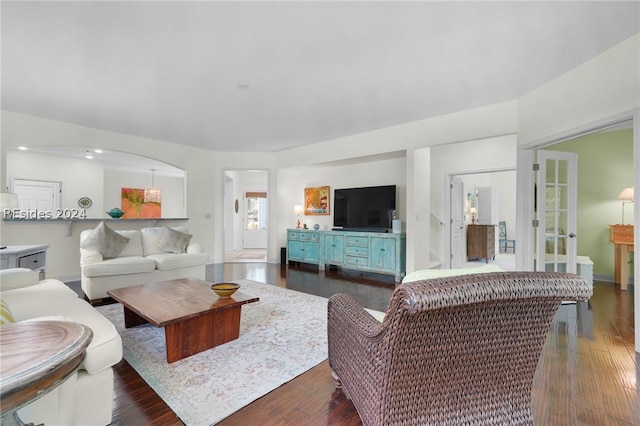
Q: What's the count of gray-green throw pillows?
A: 2